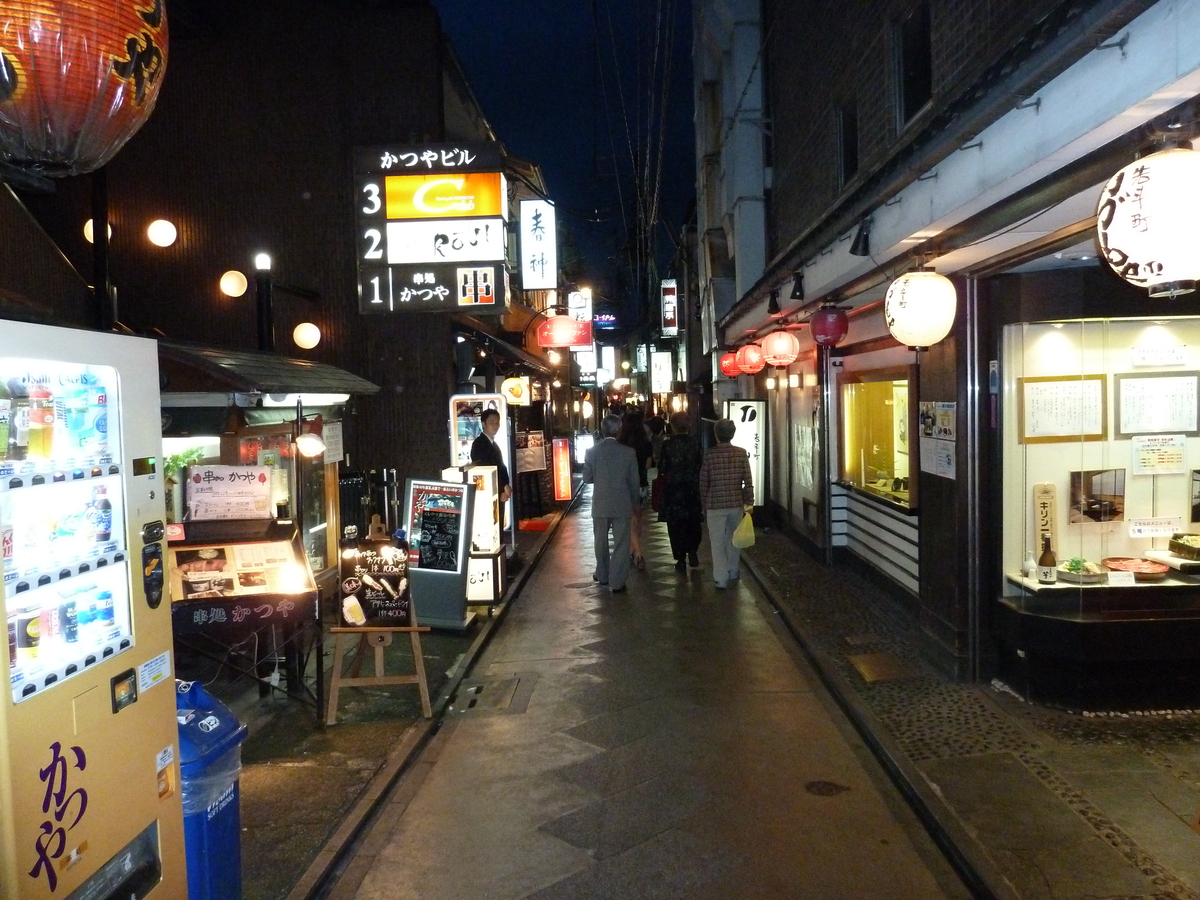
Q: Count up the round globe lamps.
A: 4